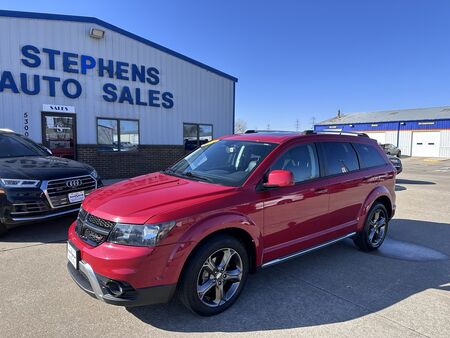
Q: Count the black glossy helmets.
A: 0